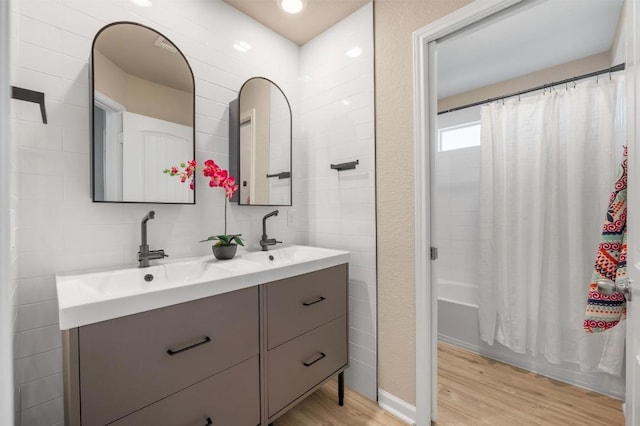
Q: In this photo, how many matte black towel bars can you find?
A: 2